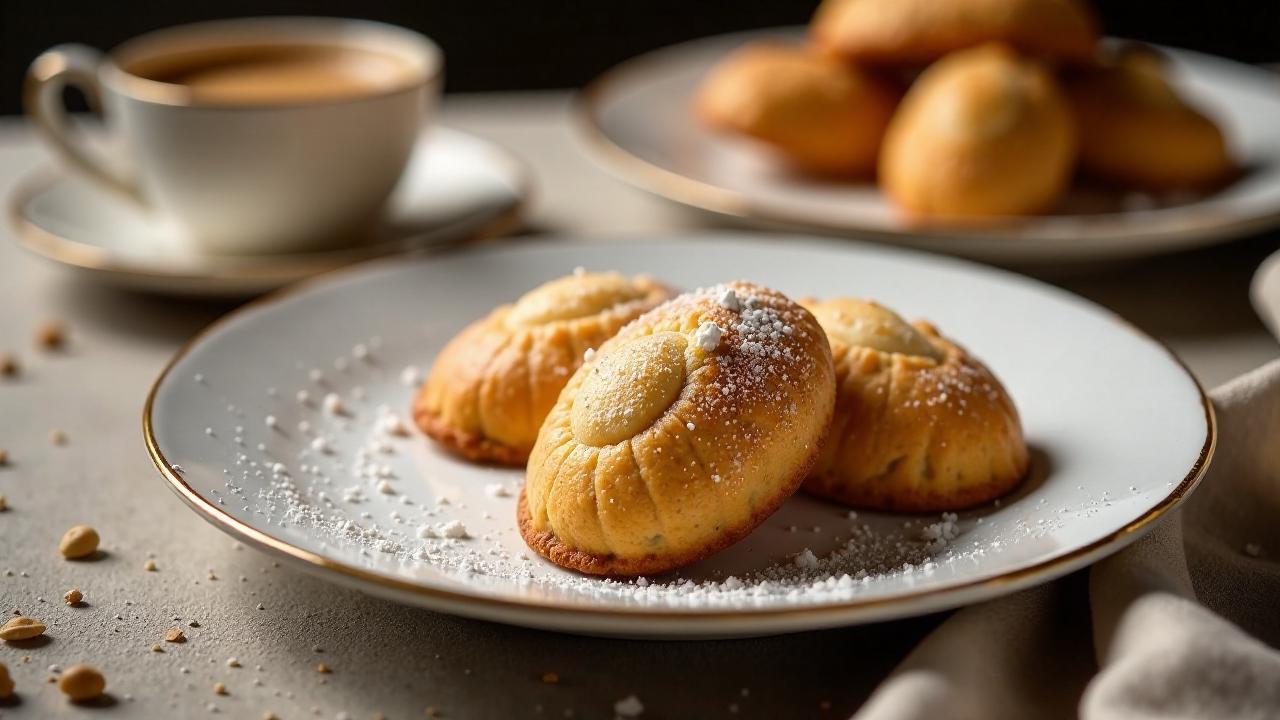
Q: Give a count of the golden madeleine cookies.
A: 7